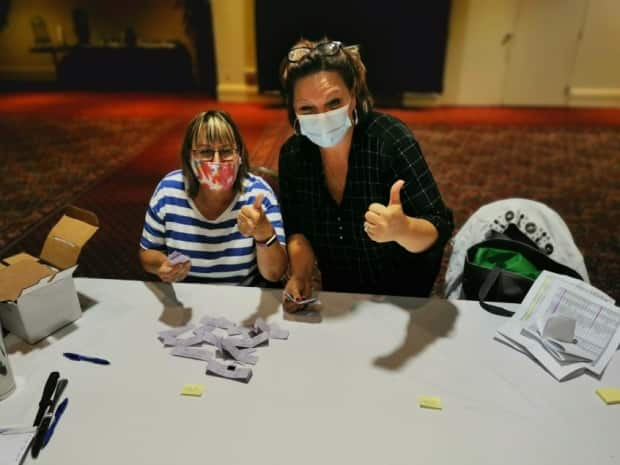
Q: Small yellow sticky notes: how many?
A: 3